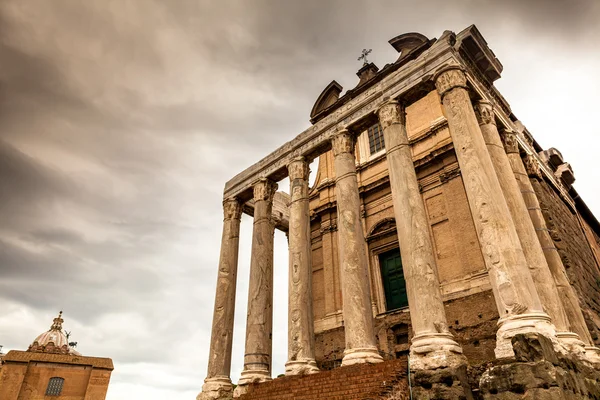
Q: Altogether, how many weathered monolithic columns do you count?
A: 8